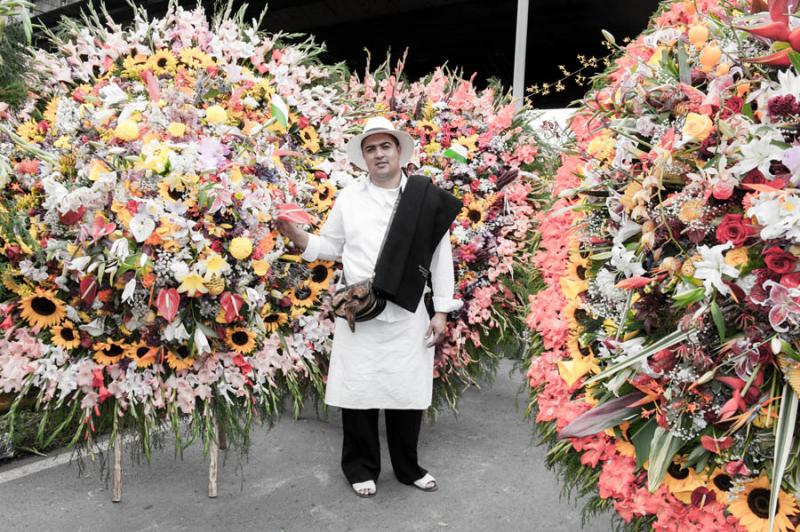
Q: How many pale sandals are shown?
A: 2